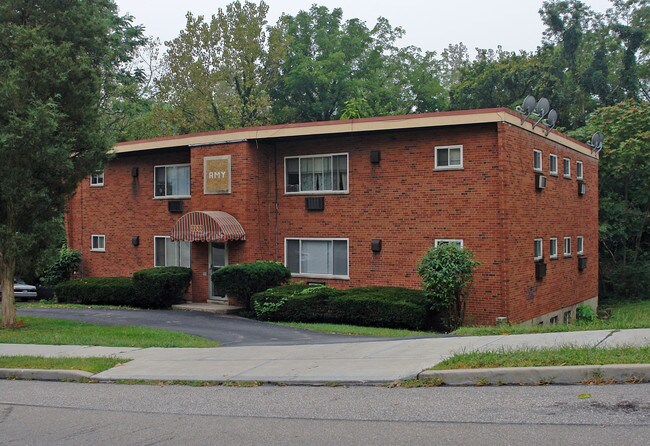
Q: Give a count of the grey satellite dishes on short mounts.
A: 5